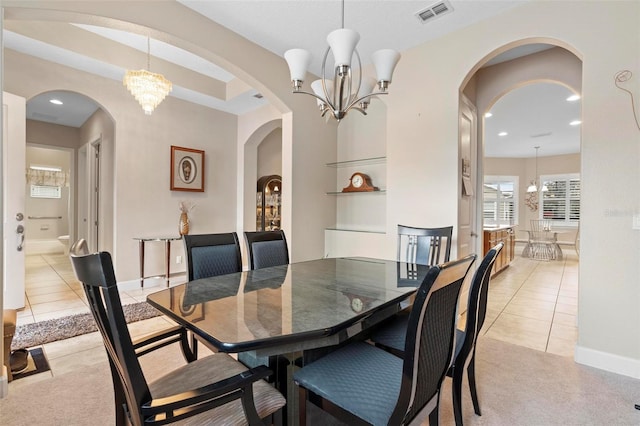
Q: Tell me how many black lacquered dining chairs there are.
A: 6